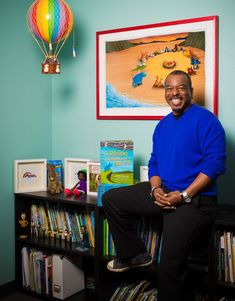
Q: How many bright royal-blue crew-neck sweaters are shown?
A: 1